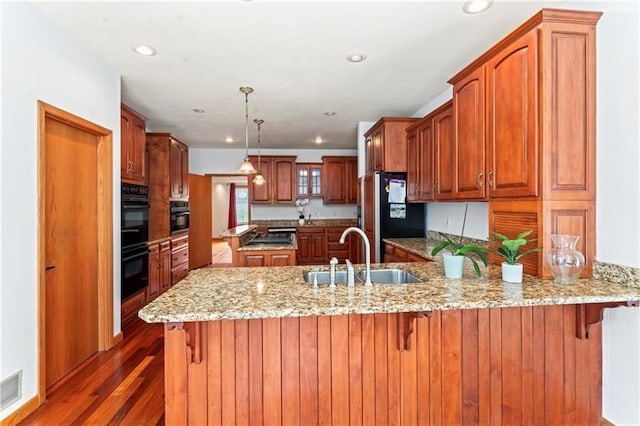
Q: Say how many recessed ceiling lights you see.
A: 7